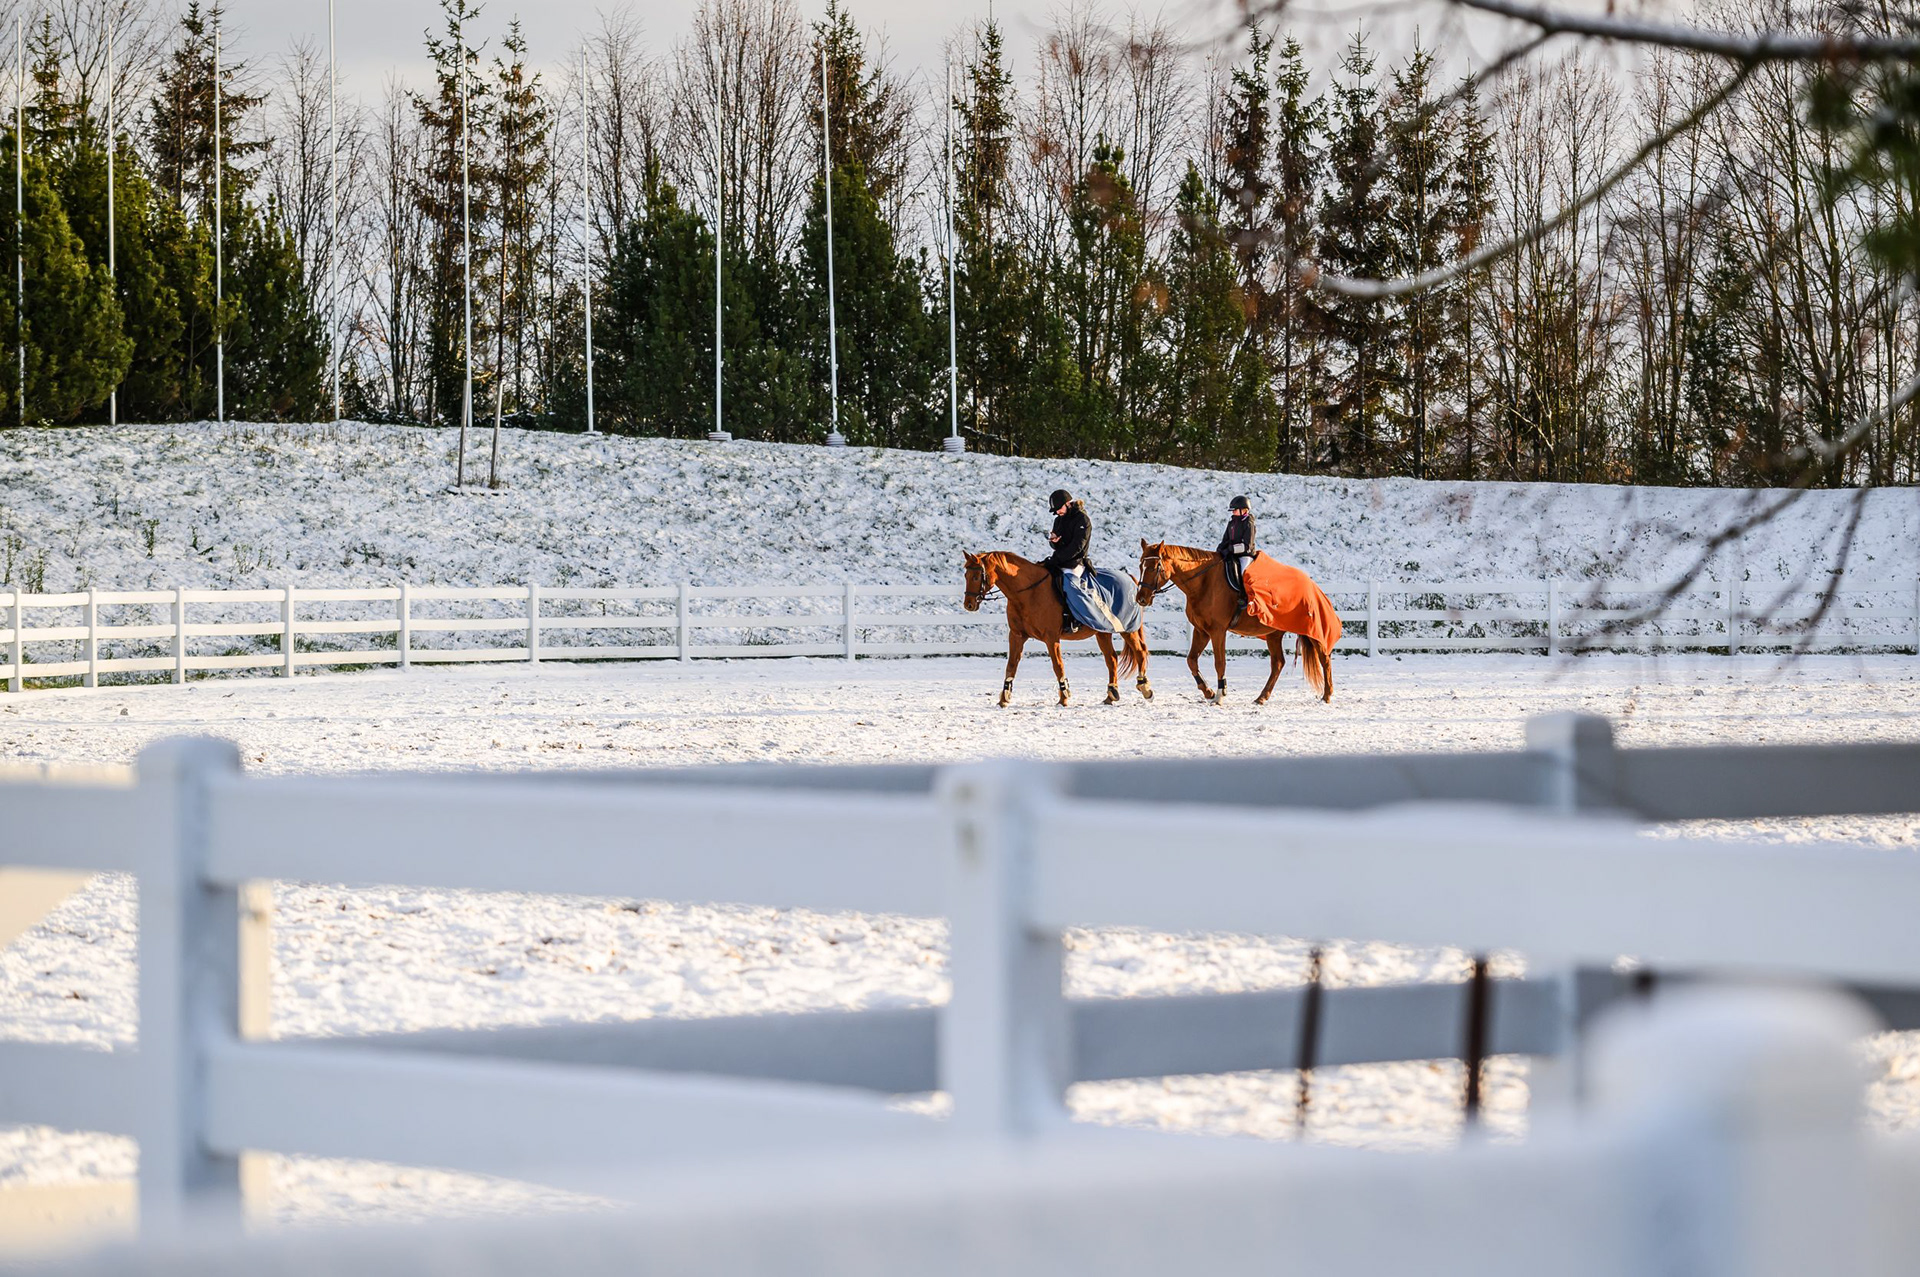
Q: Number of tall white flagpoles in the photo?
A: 9